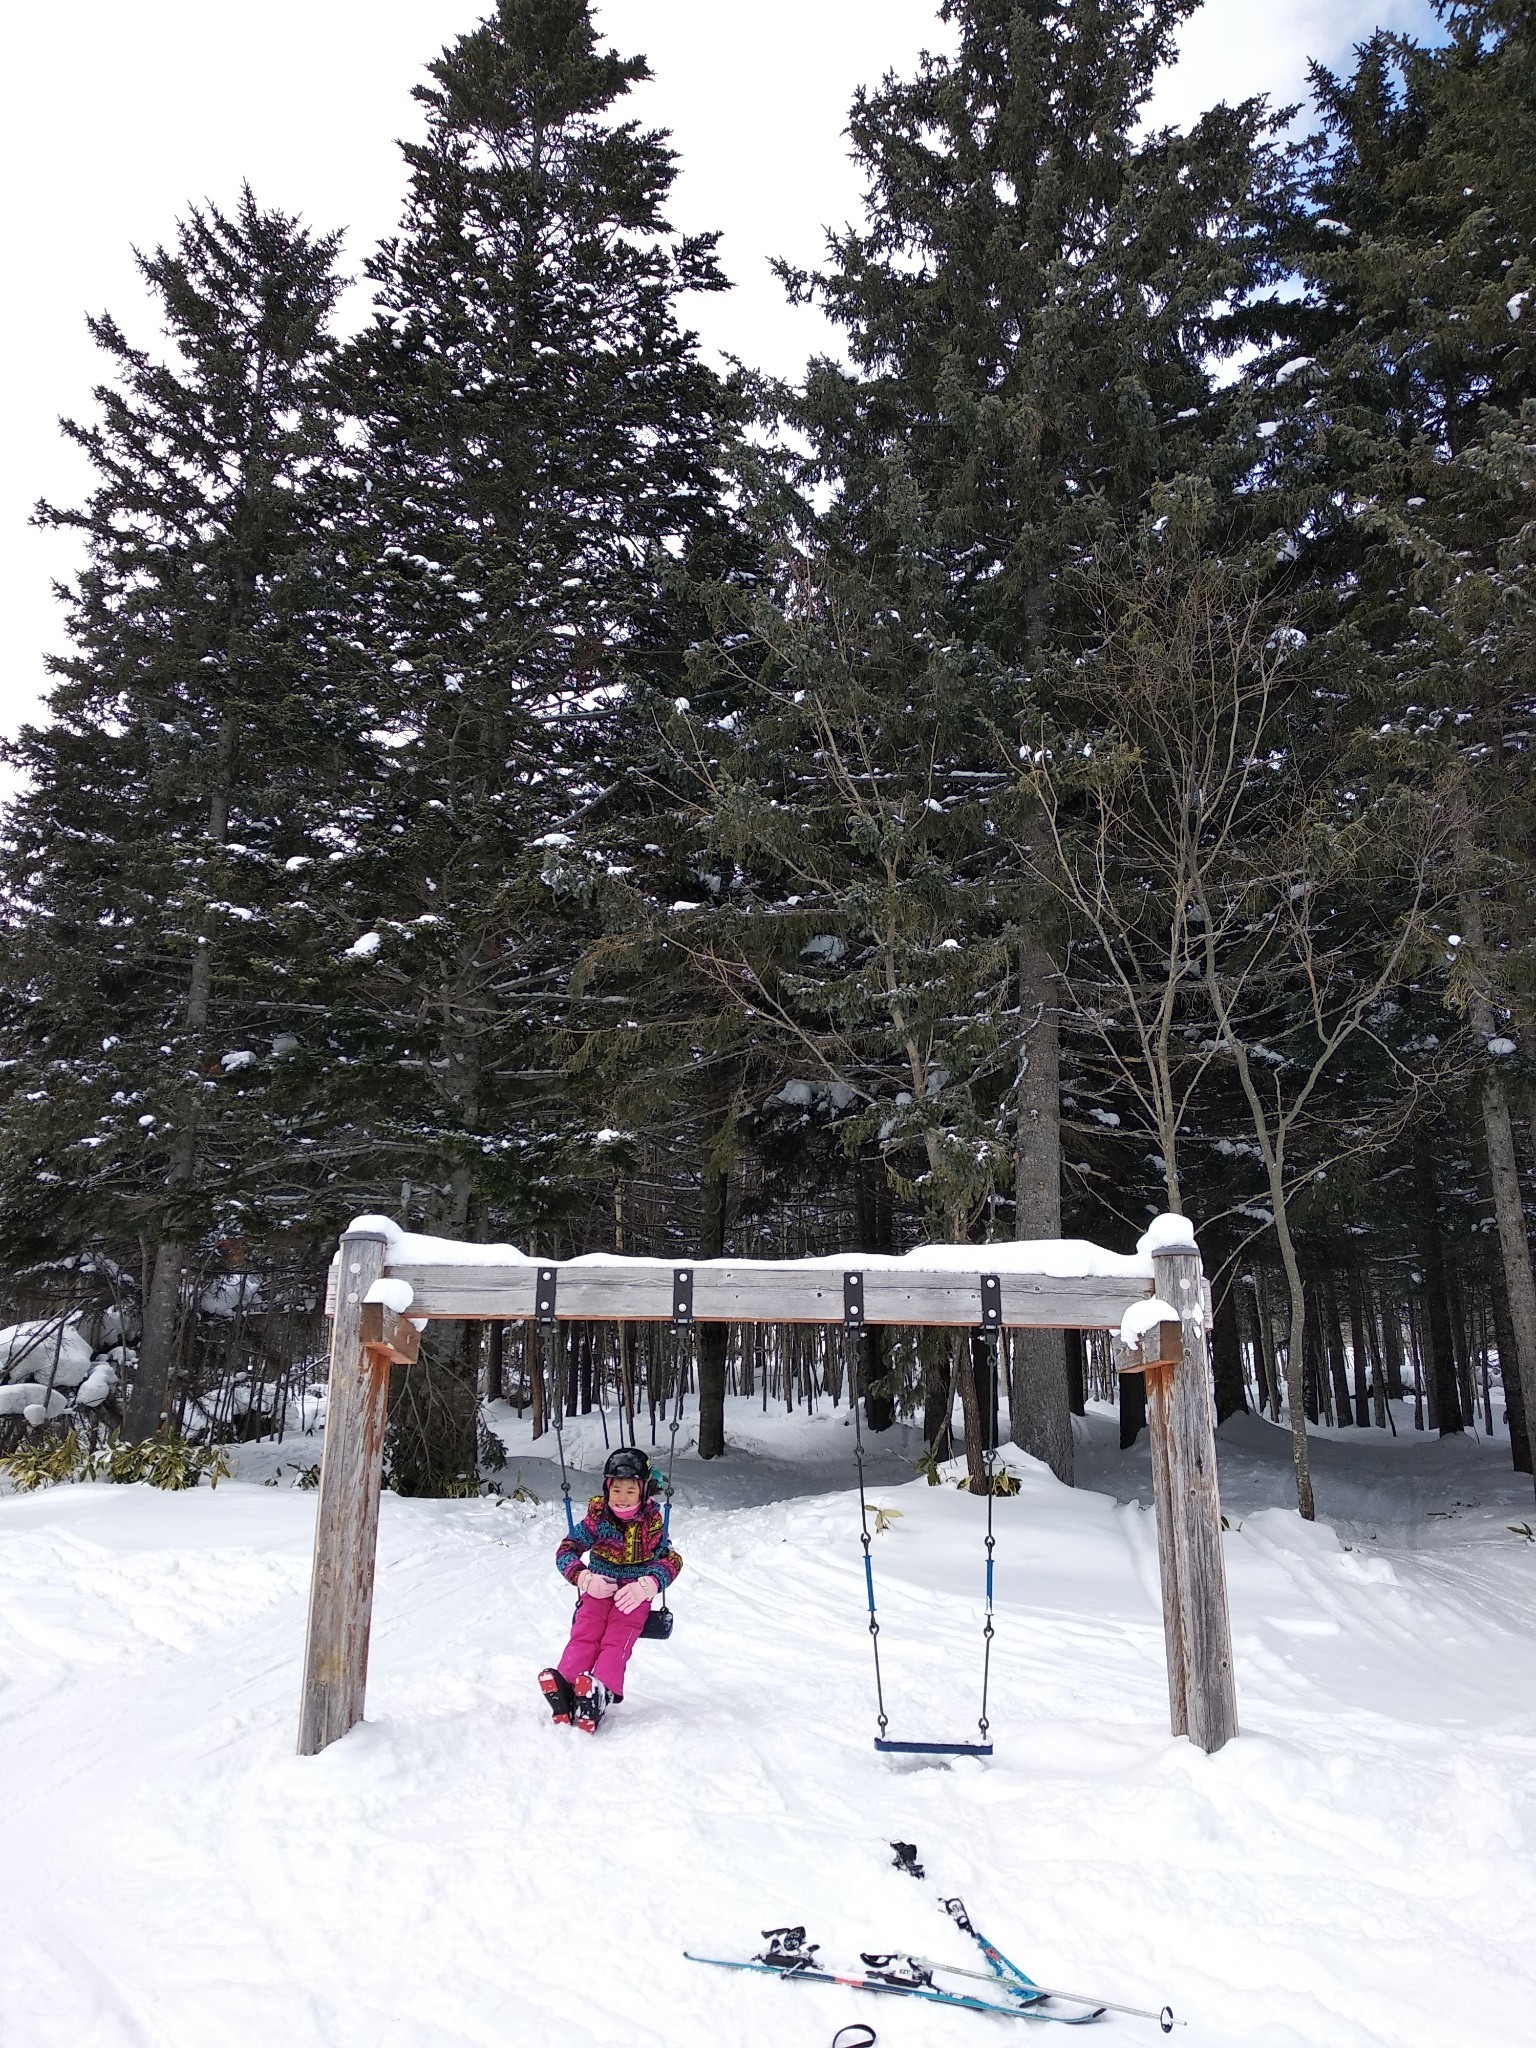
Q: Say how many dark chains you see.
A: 4